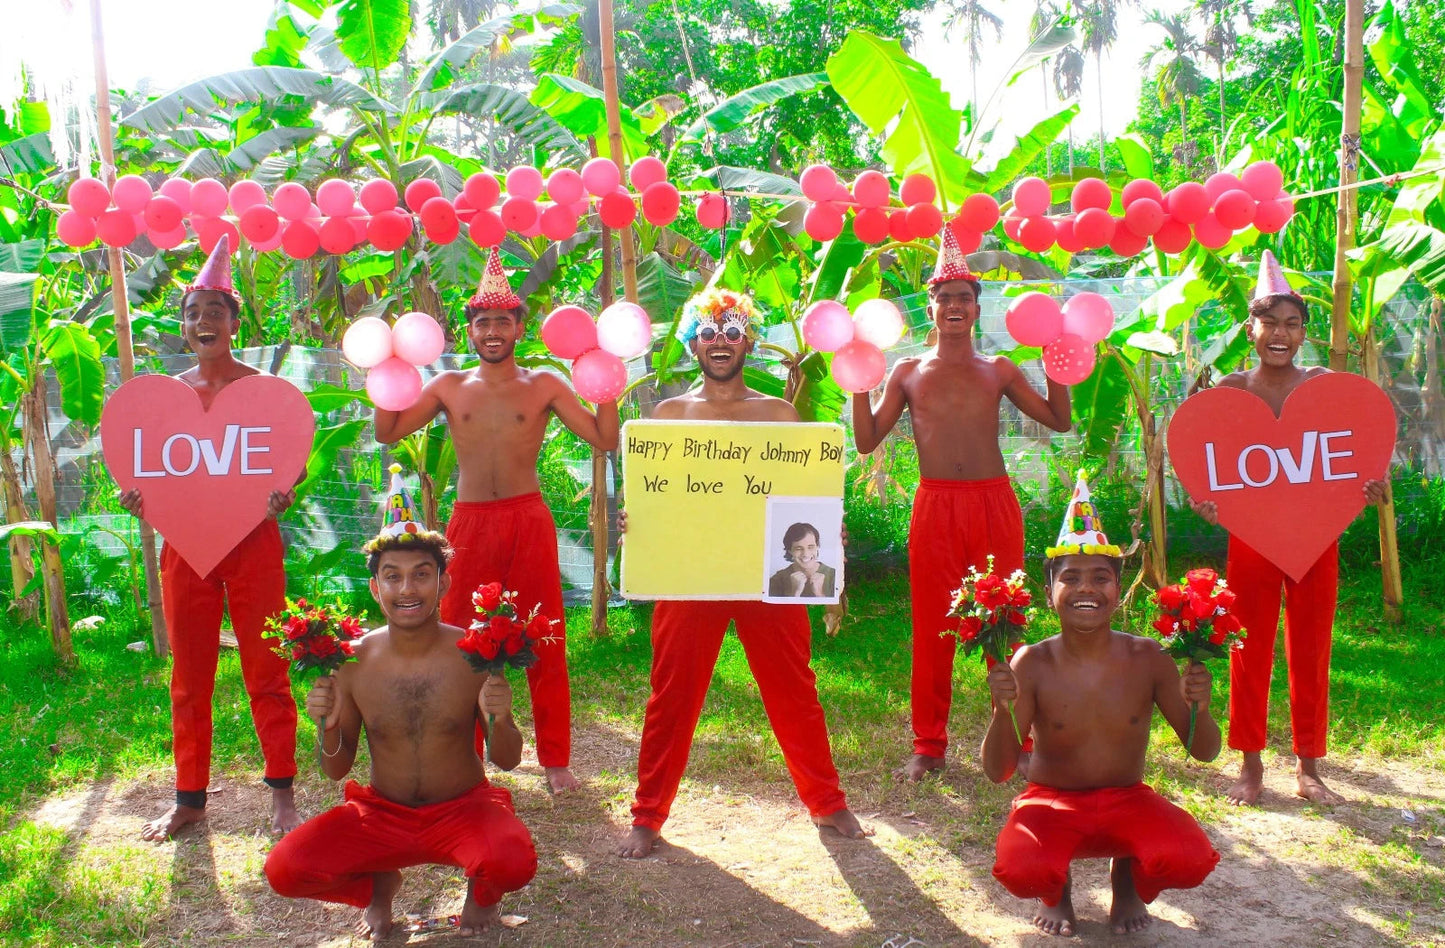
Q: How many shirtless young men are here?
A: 7